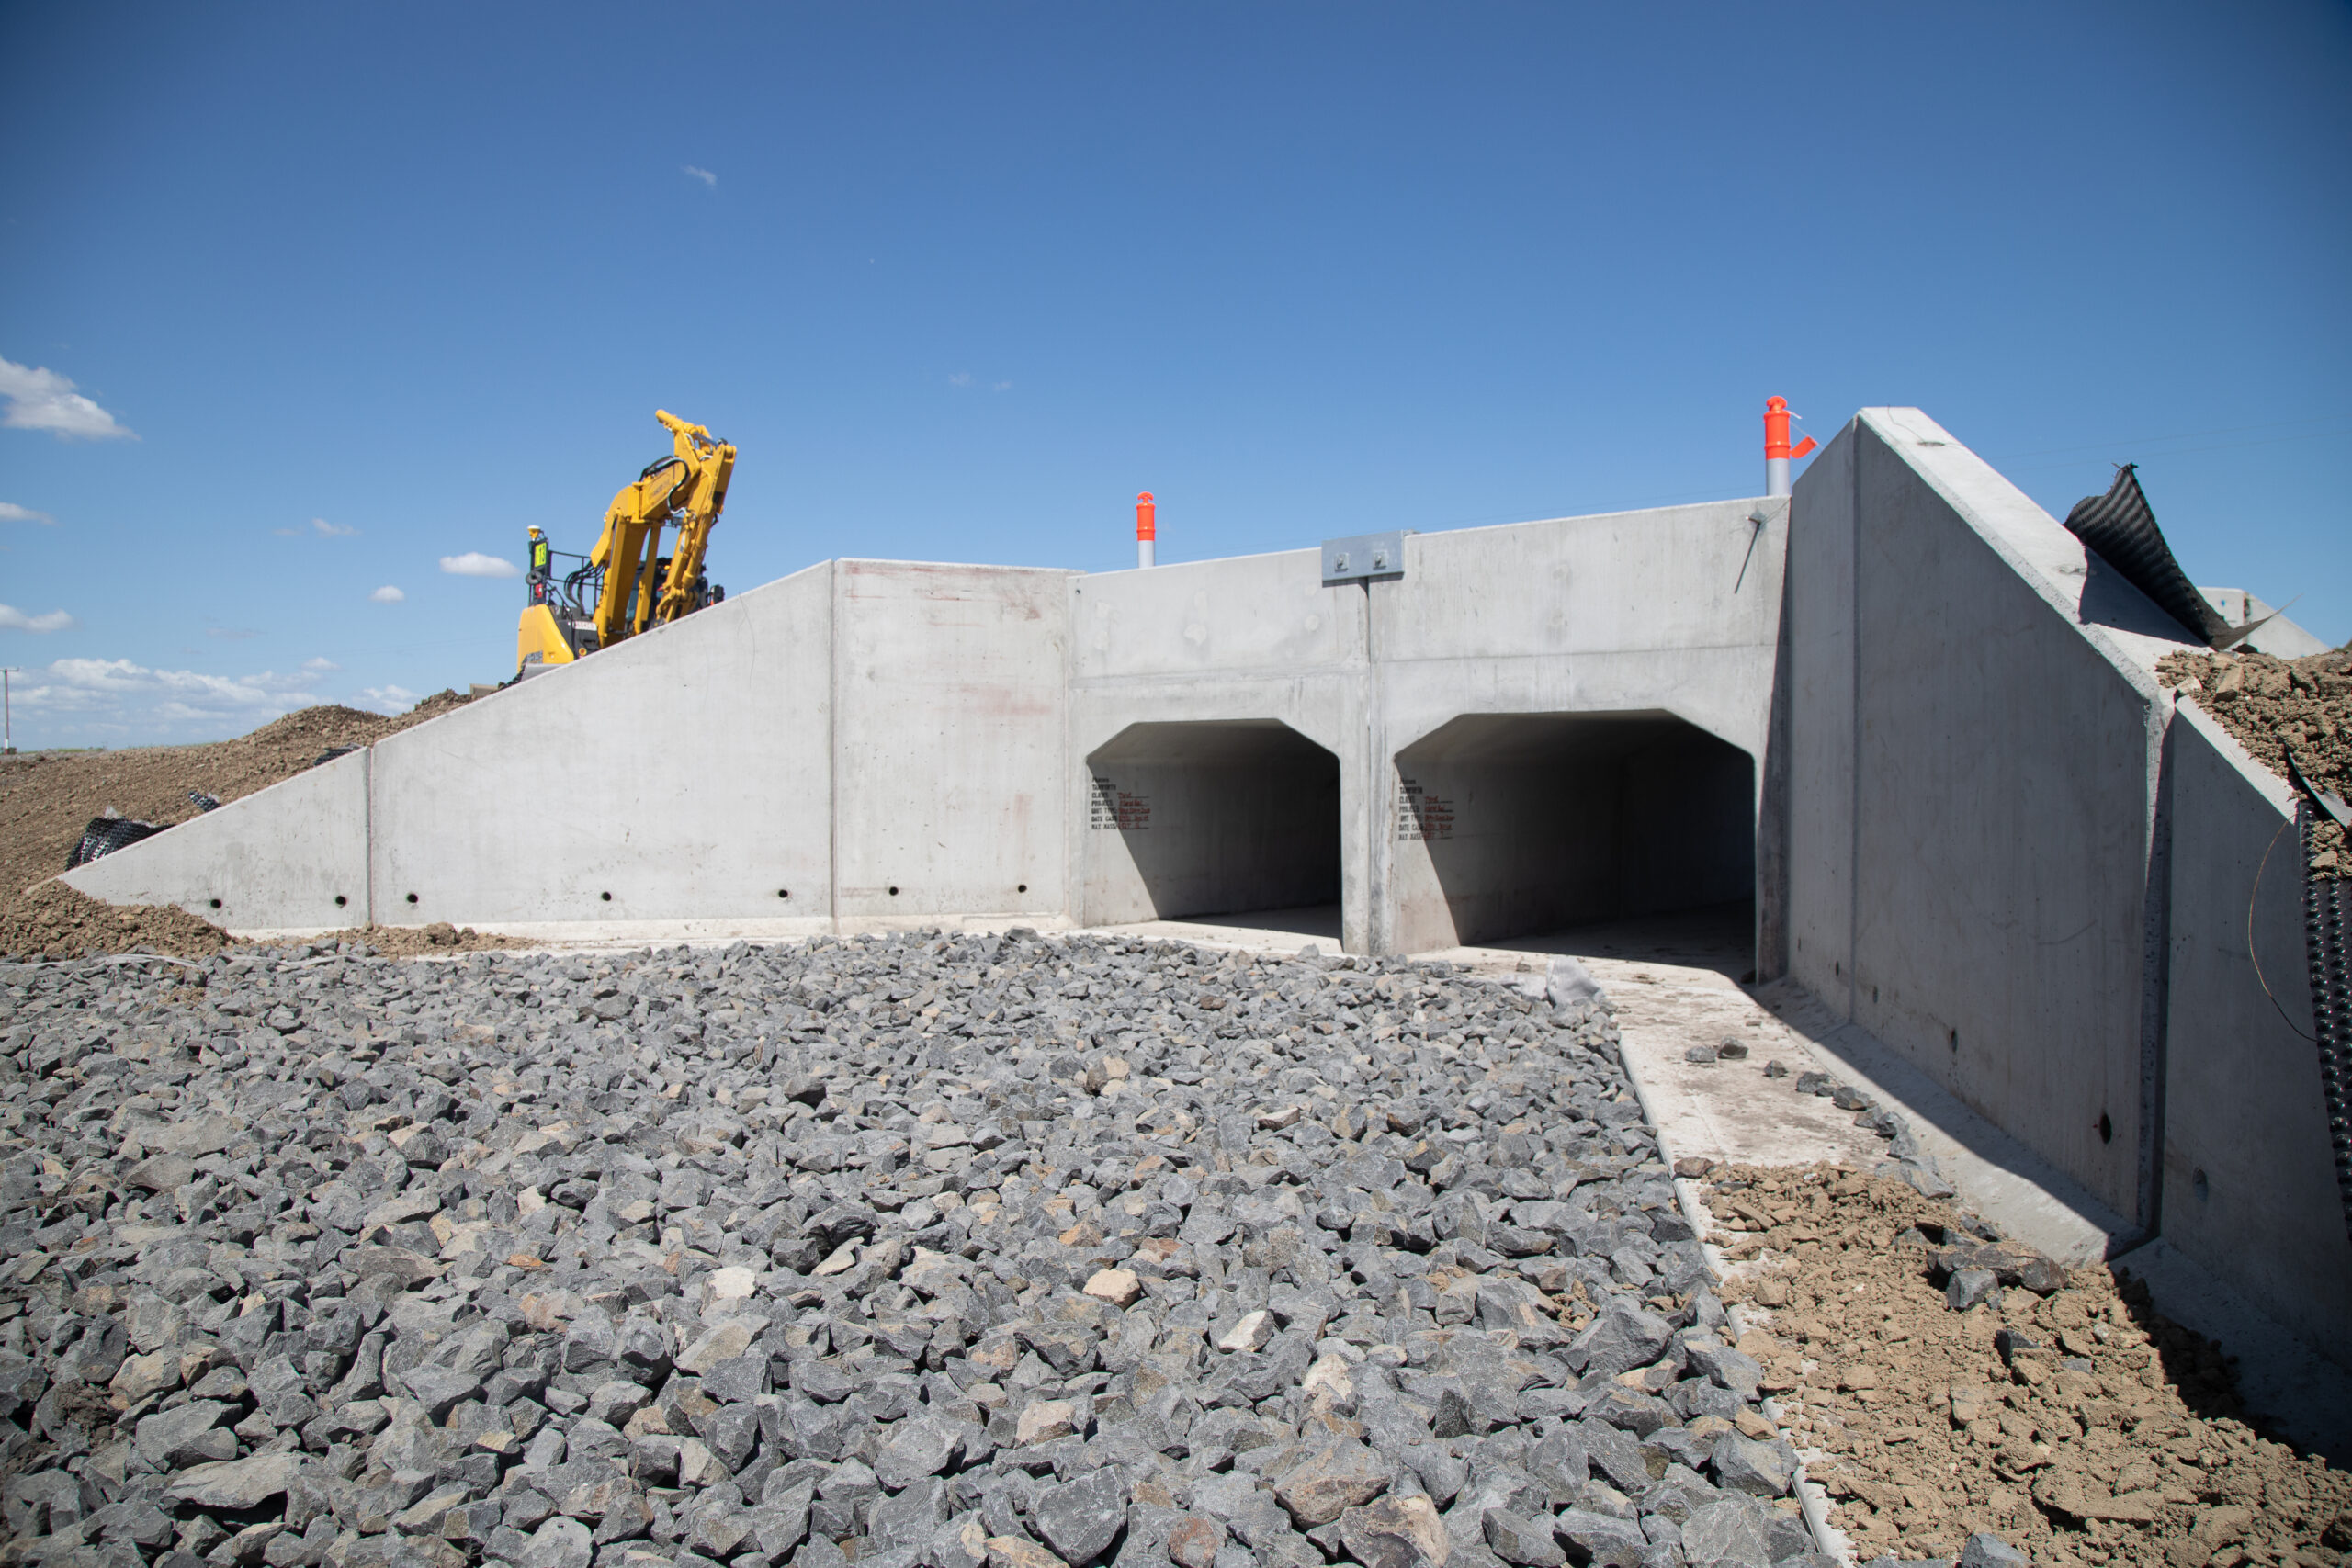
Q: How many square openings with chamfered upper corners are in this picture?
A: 2